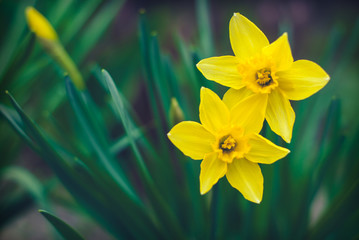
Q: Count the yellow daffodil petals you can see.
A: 12